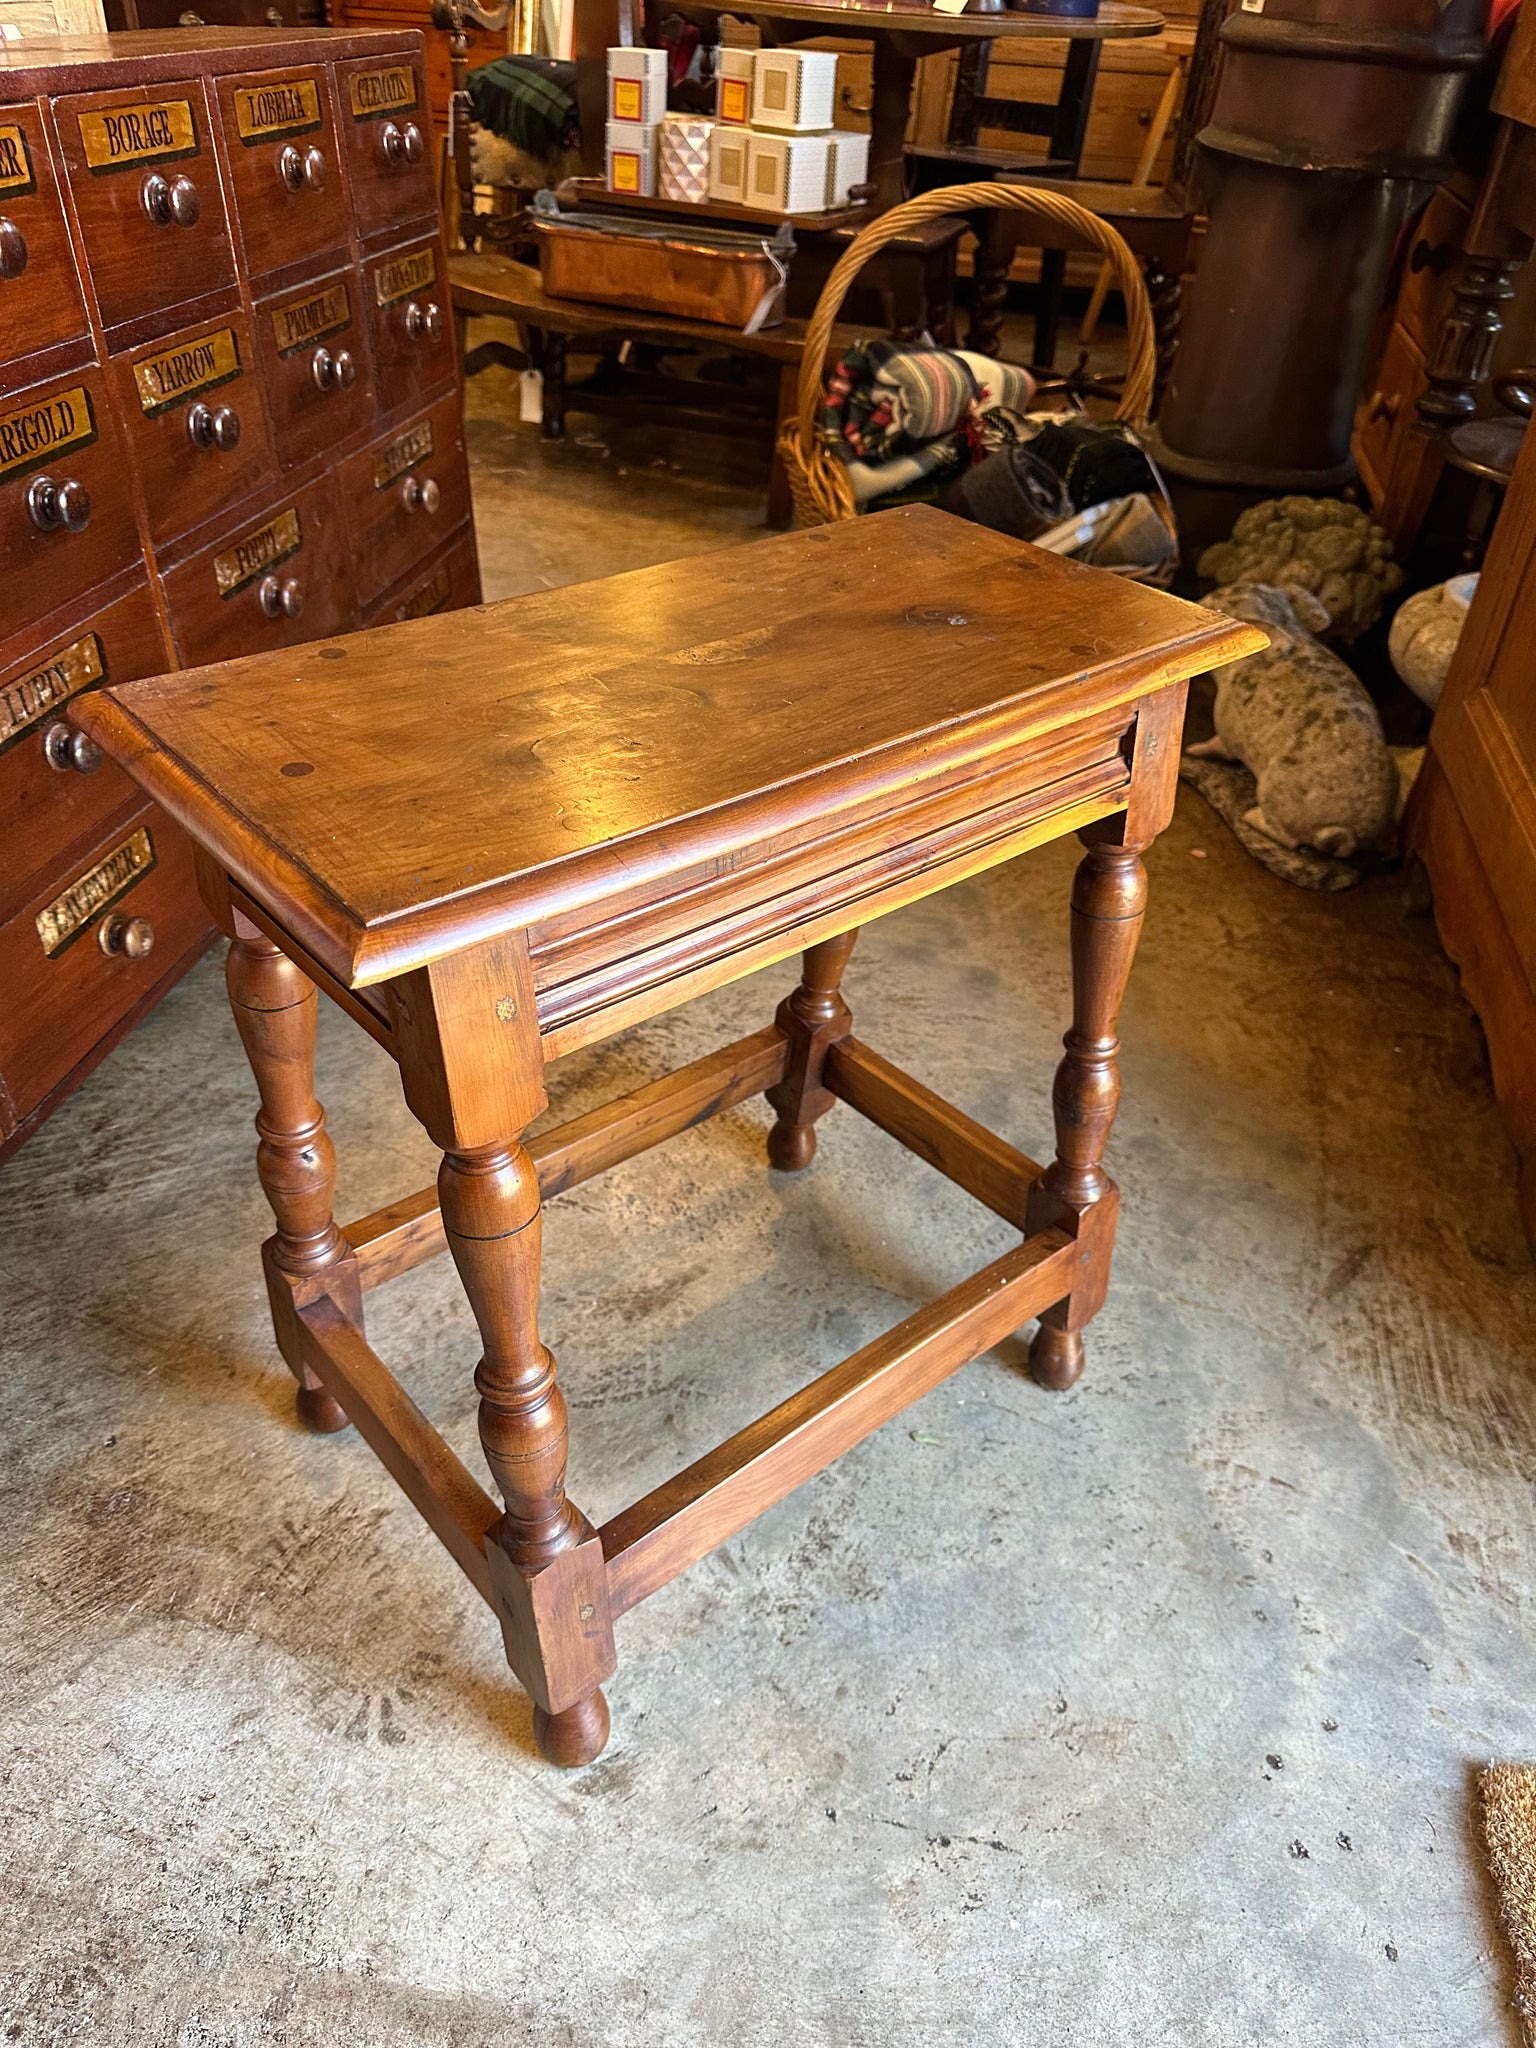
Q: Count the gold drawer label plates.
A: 13